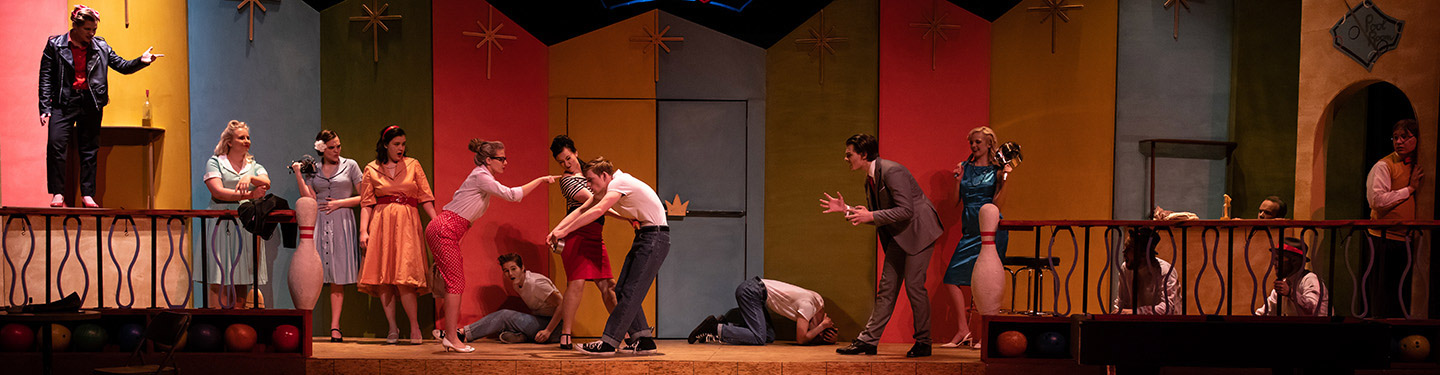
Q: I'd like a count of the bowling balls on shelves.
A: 11